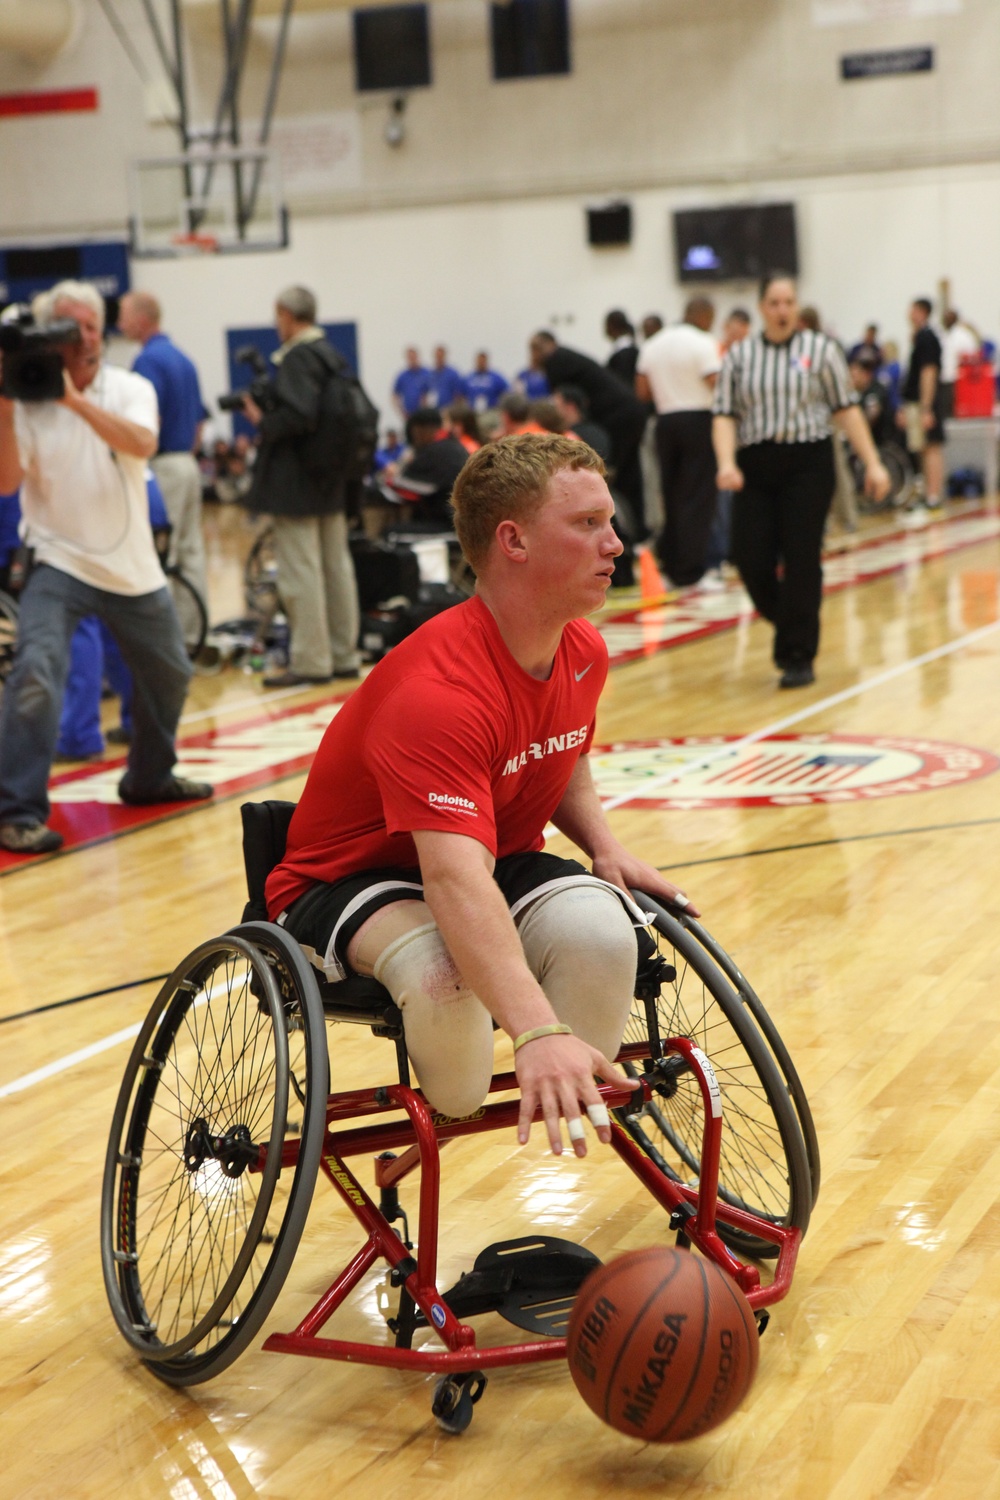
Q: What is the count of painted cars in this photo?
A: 0